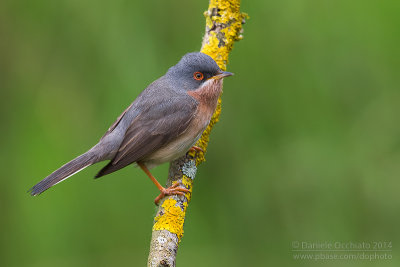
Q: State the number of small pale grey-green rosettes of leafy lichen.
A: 1